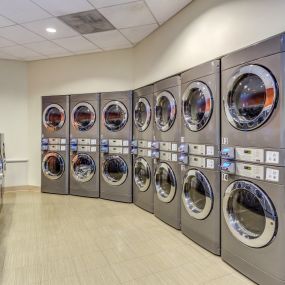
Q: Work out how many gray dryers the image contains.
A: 14